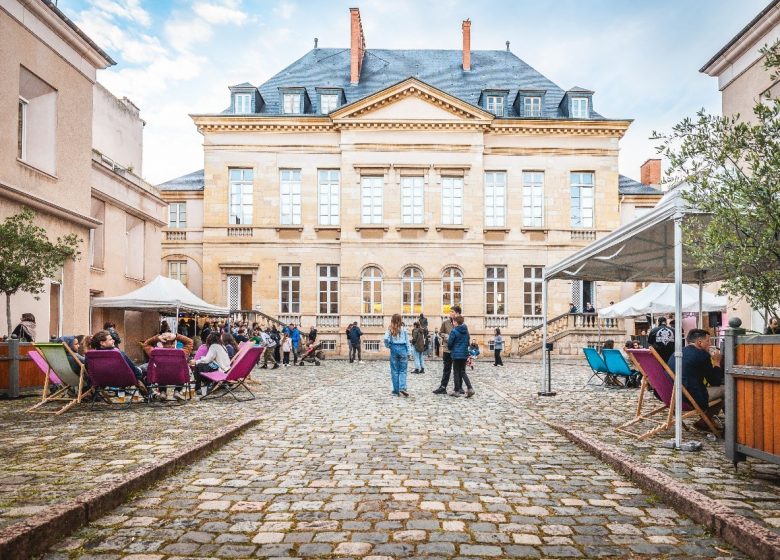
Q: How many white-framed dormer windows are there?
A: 6